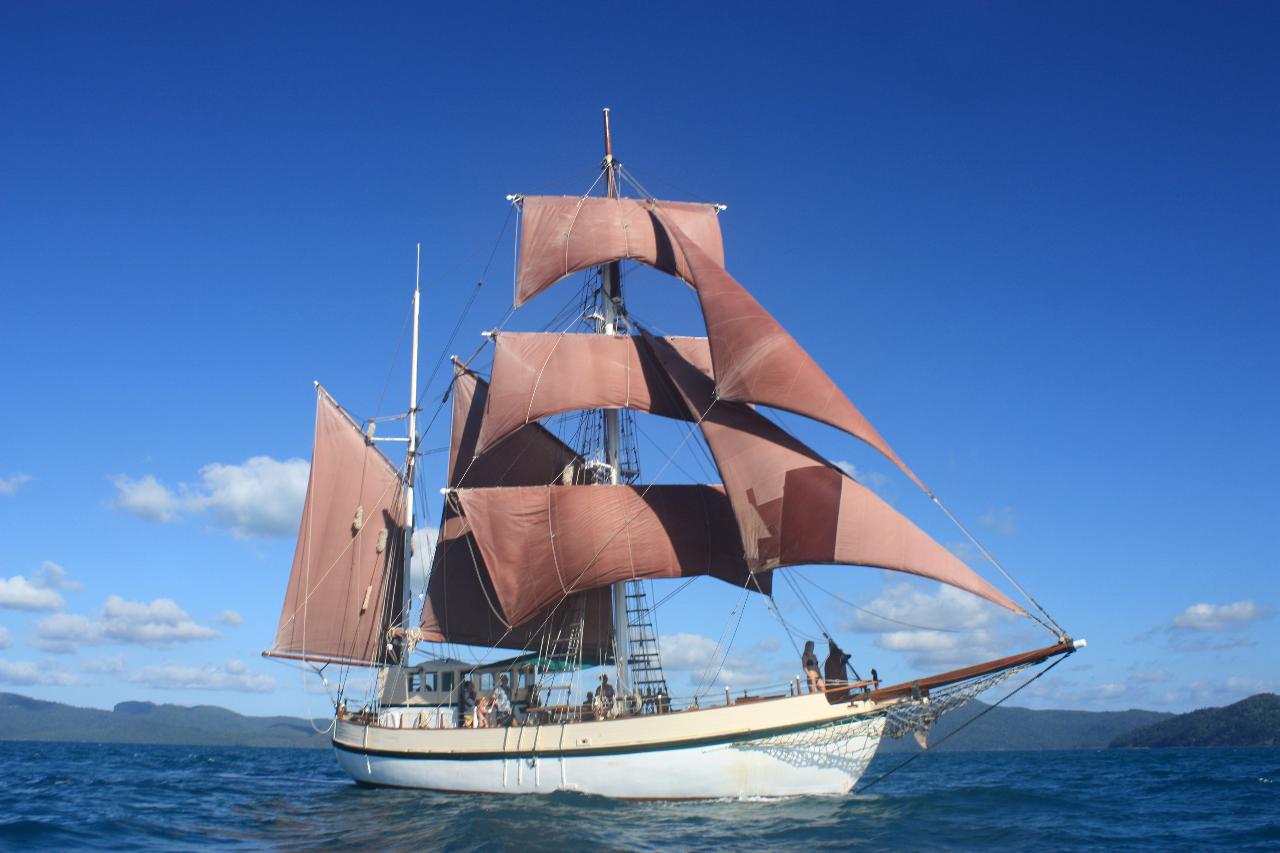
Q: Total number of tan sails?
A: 7